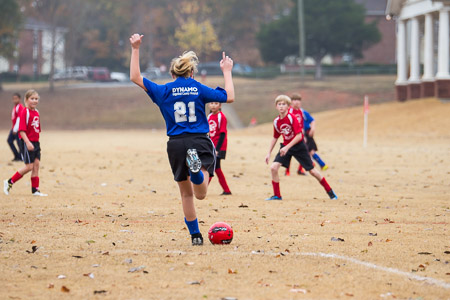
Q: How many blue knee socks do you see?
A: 3